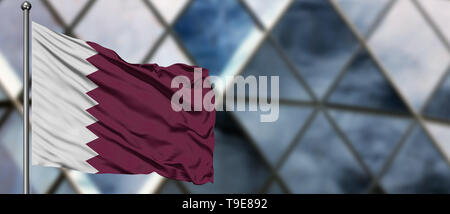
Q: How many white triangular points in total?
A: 8